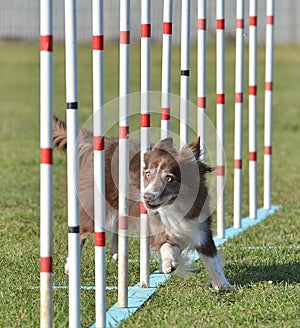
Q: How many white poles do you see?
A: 12